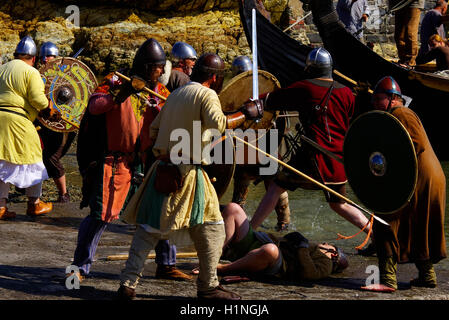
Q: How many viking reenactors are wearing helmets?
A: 9